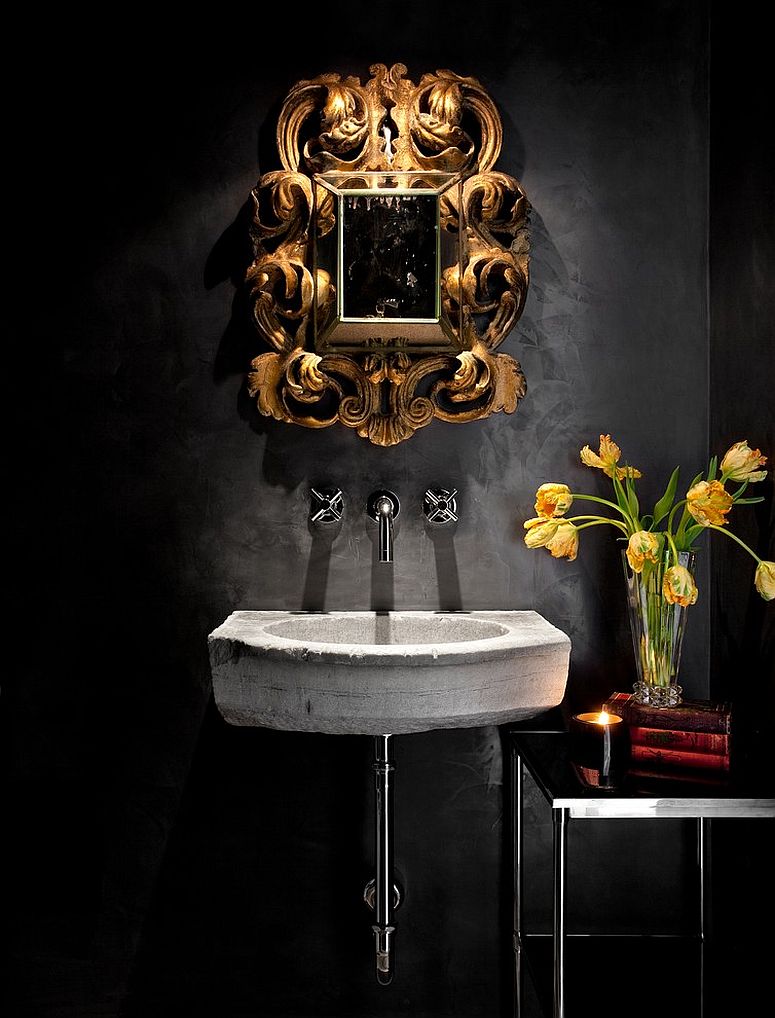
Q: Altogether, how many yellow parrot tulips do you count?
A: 9